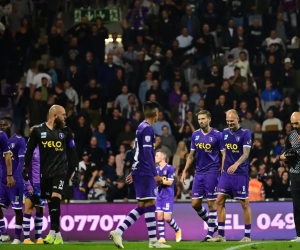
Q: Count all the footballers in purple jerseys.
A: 7